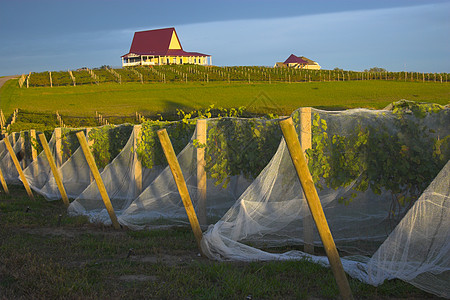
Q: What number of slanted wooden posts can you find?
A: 6